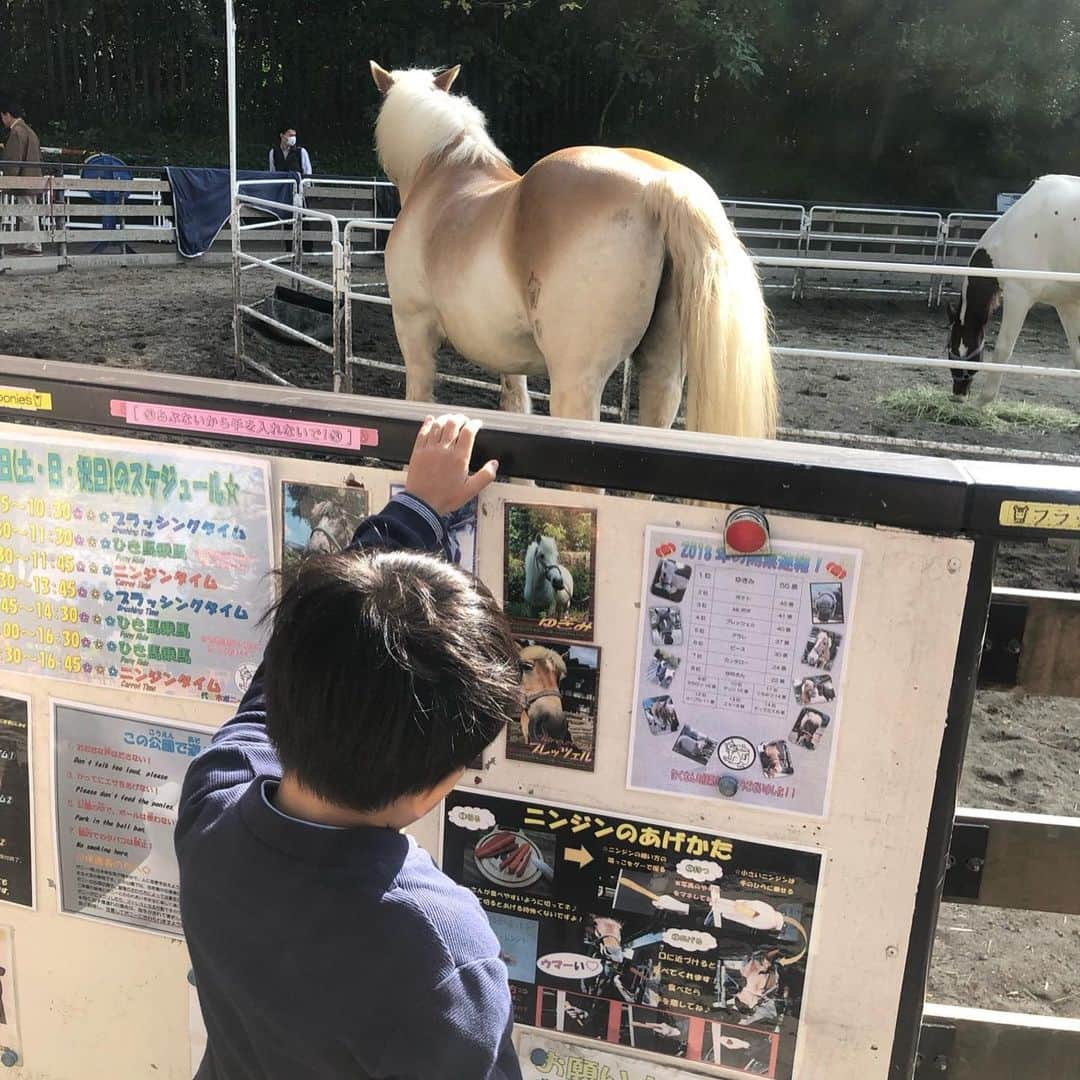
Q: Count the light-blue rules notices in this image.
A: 1